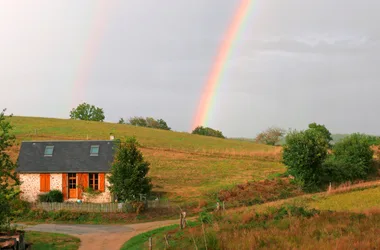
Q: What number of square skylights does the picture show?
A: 2